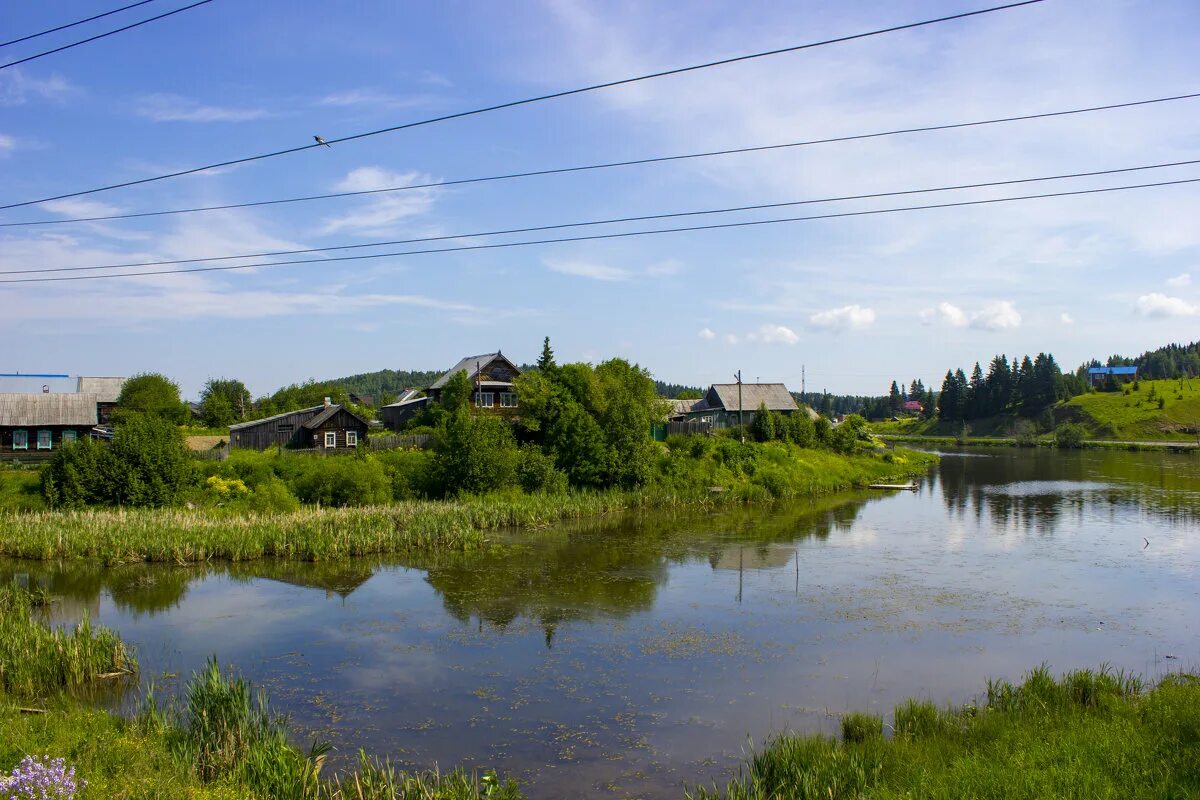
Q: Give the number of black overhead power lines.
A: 6